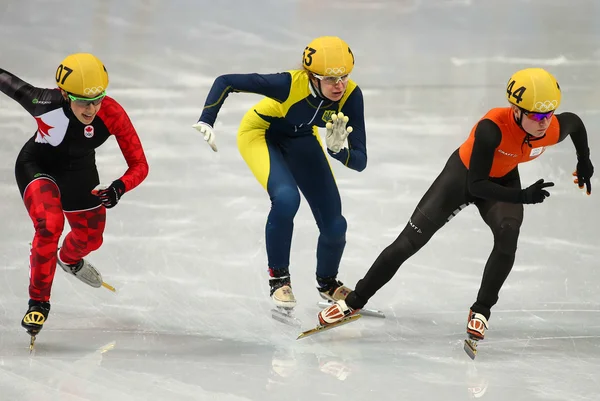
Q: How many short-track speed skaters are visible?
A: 3